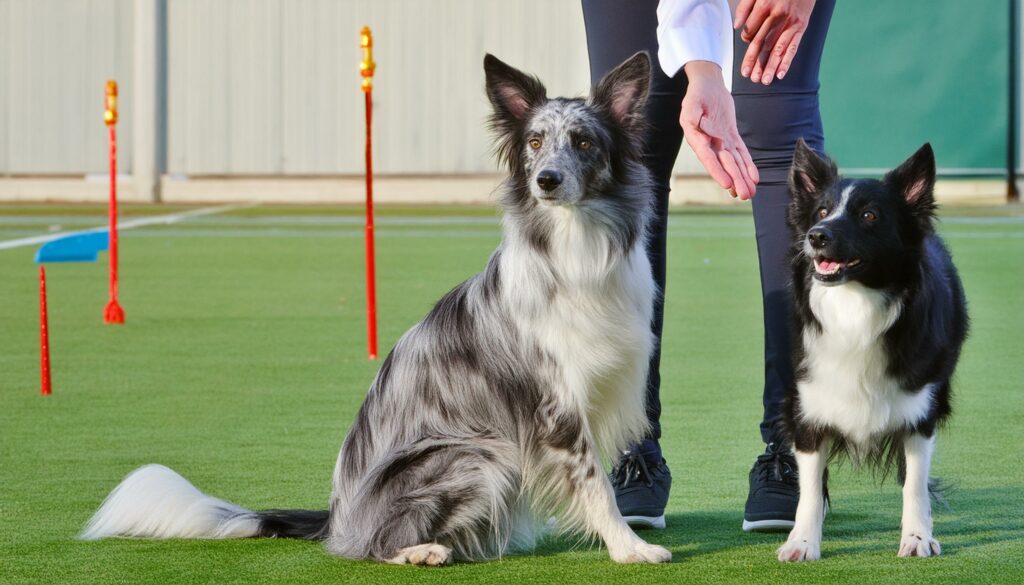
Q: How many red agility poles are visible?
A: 3